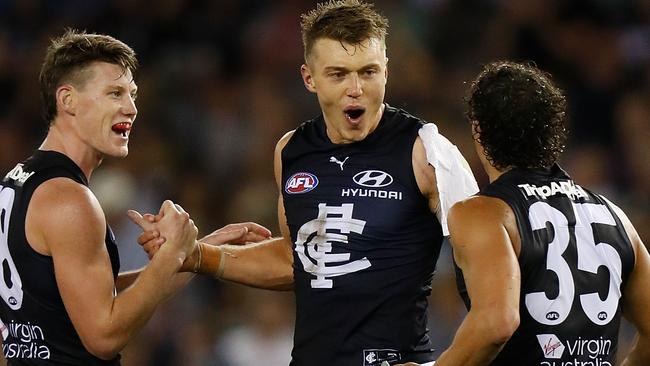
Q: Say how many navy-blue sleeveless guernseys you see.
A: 3